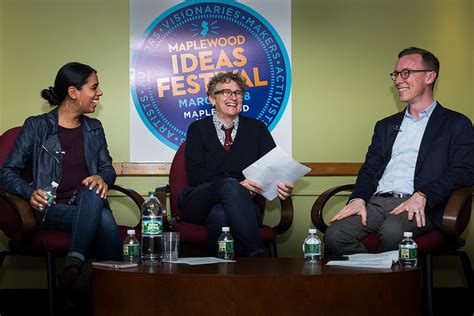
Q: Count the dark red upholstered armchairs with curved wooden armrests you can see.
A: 3